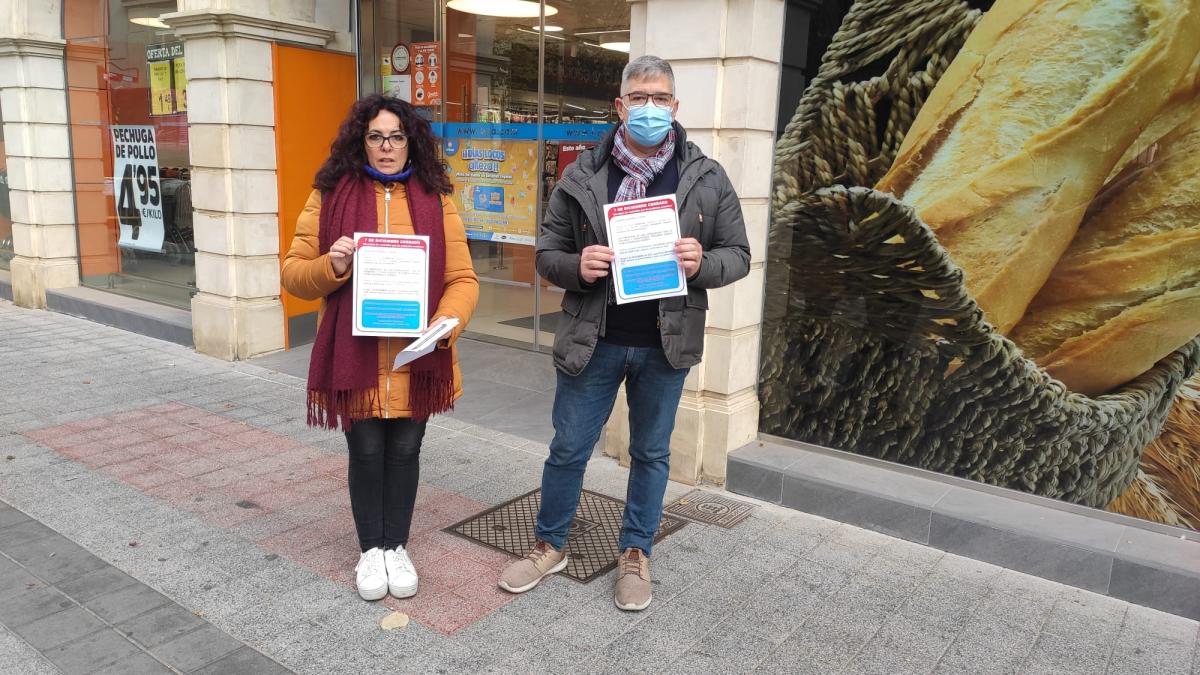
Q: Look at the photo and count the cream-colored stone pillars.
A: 3